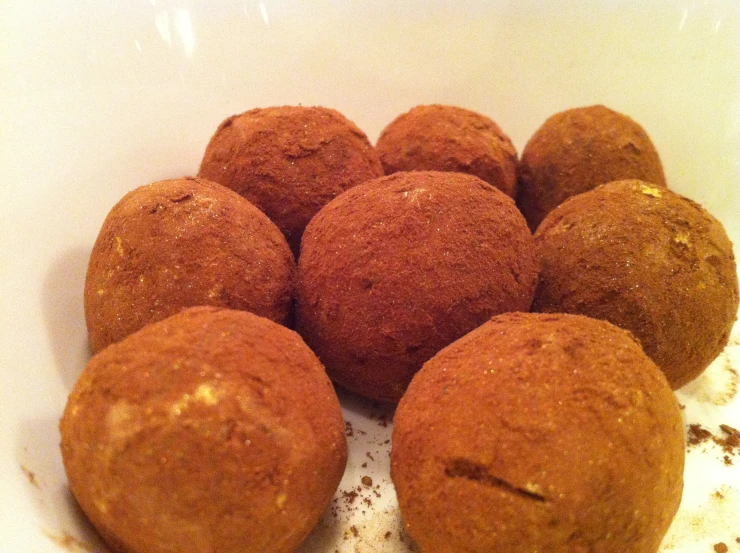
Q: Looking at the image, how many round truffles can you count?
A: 8